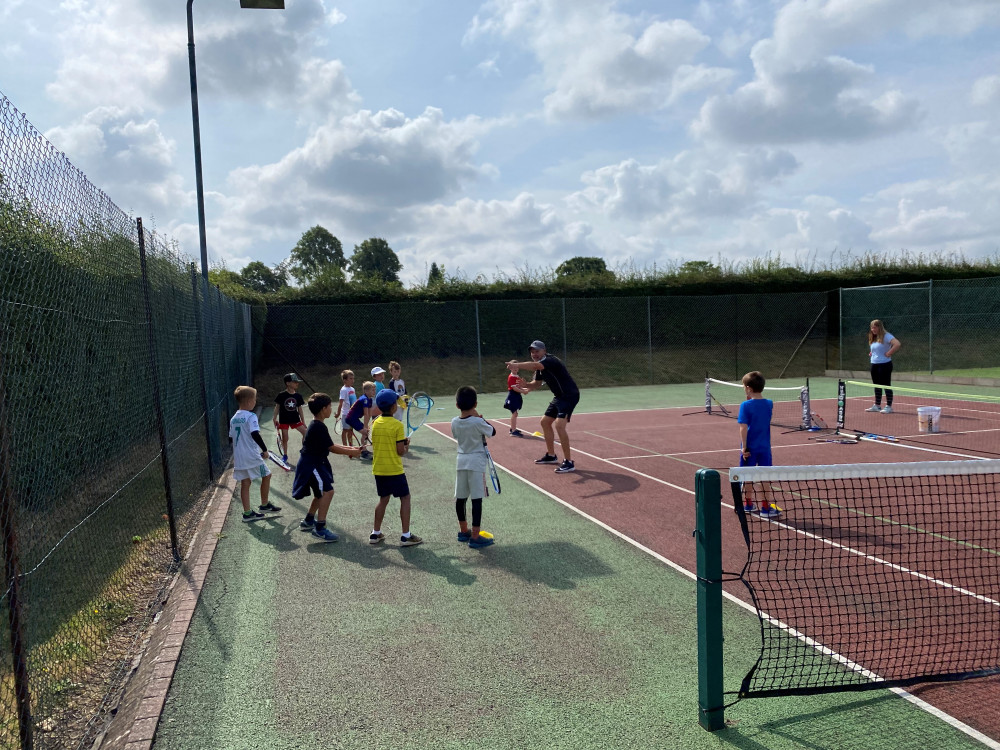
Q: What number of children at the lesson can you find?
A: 11